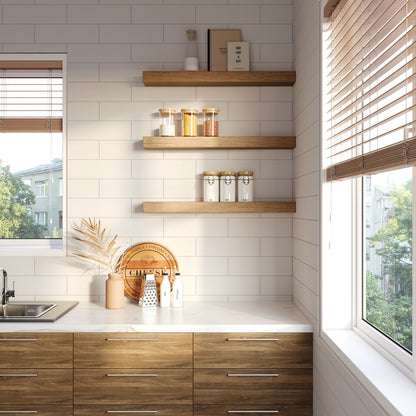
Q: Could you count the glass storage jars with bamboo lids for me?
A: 6